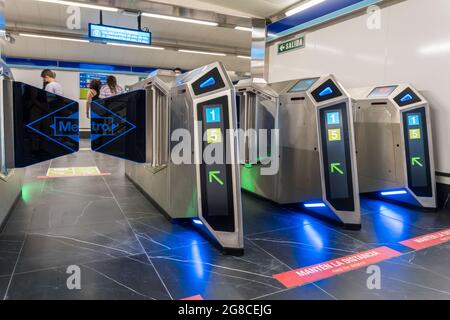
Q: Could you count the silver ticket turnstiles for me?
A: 3